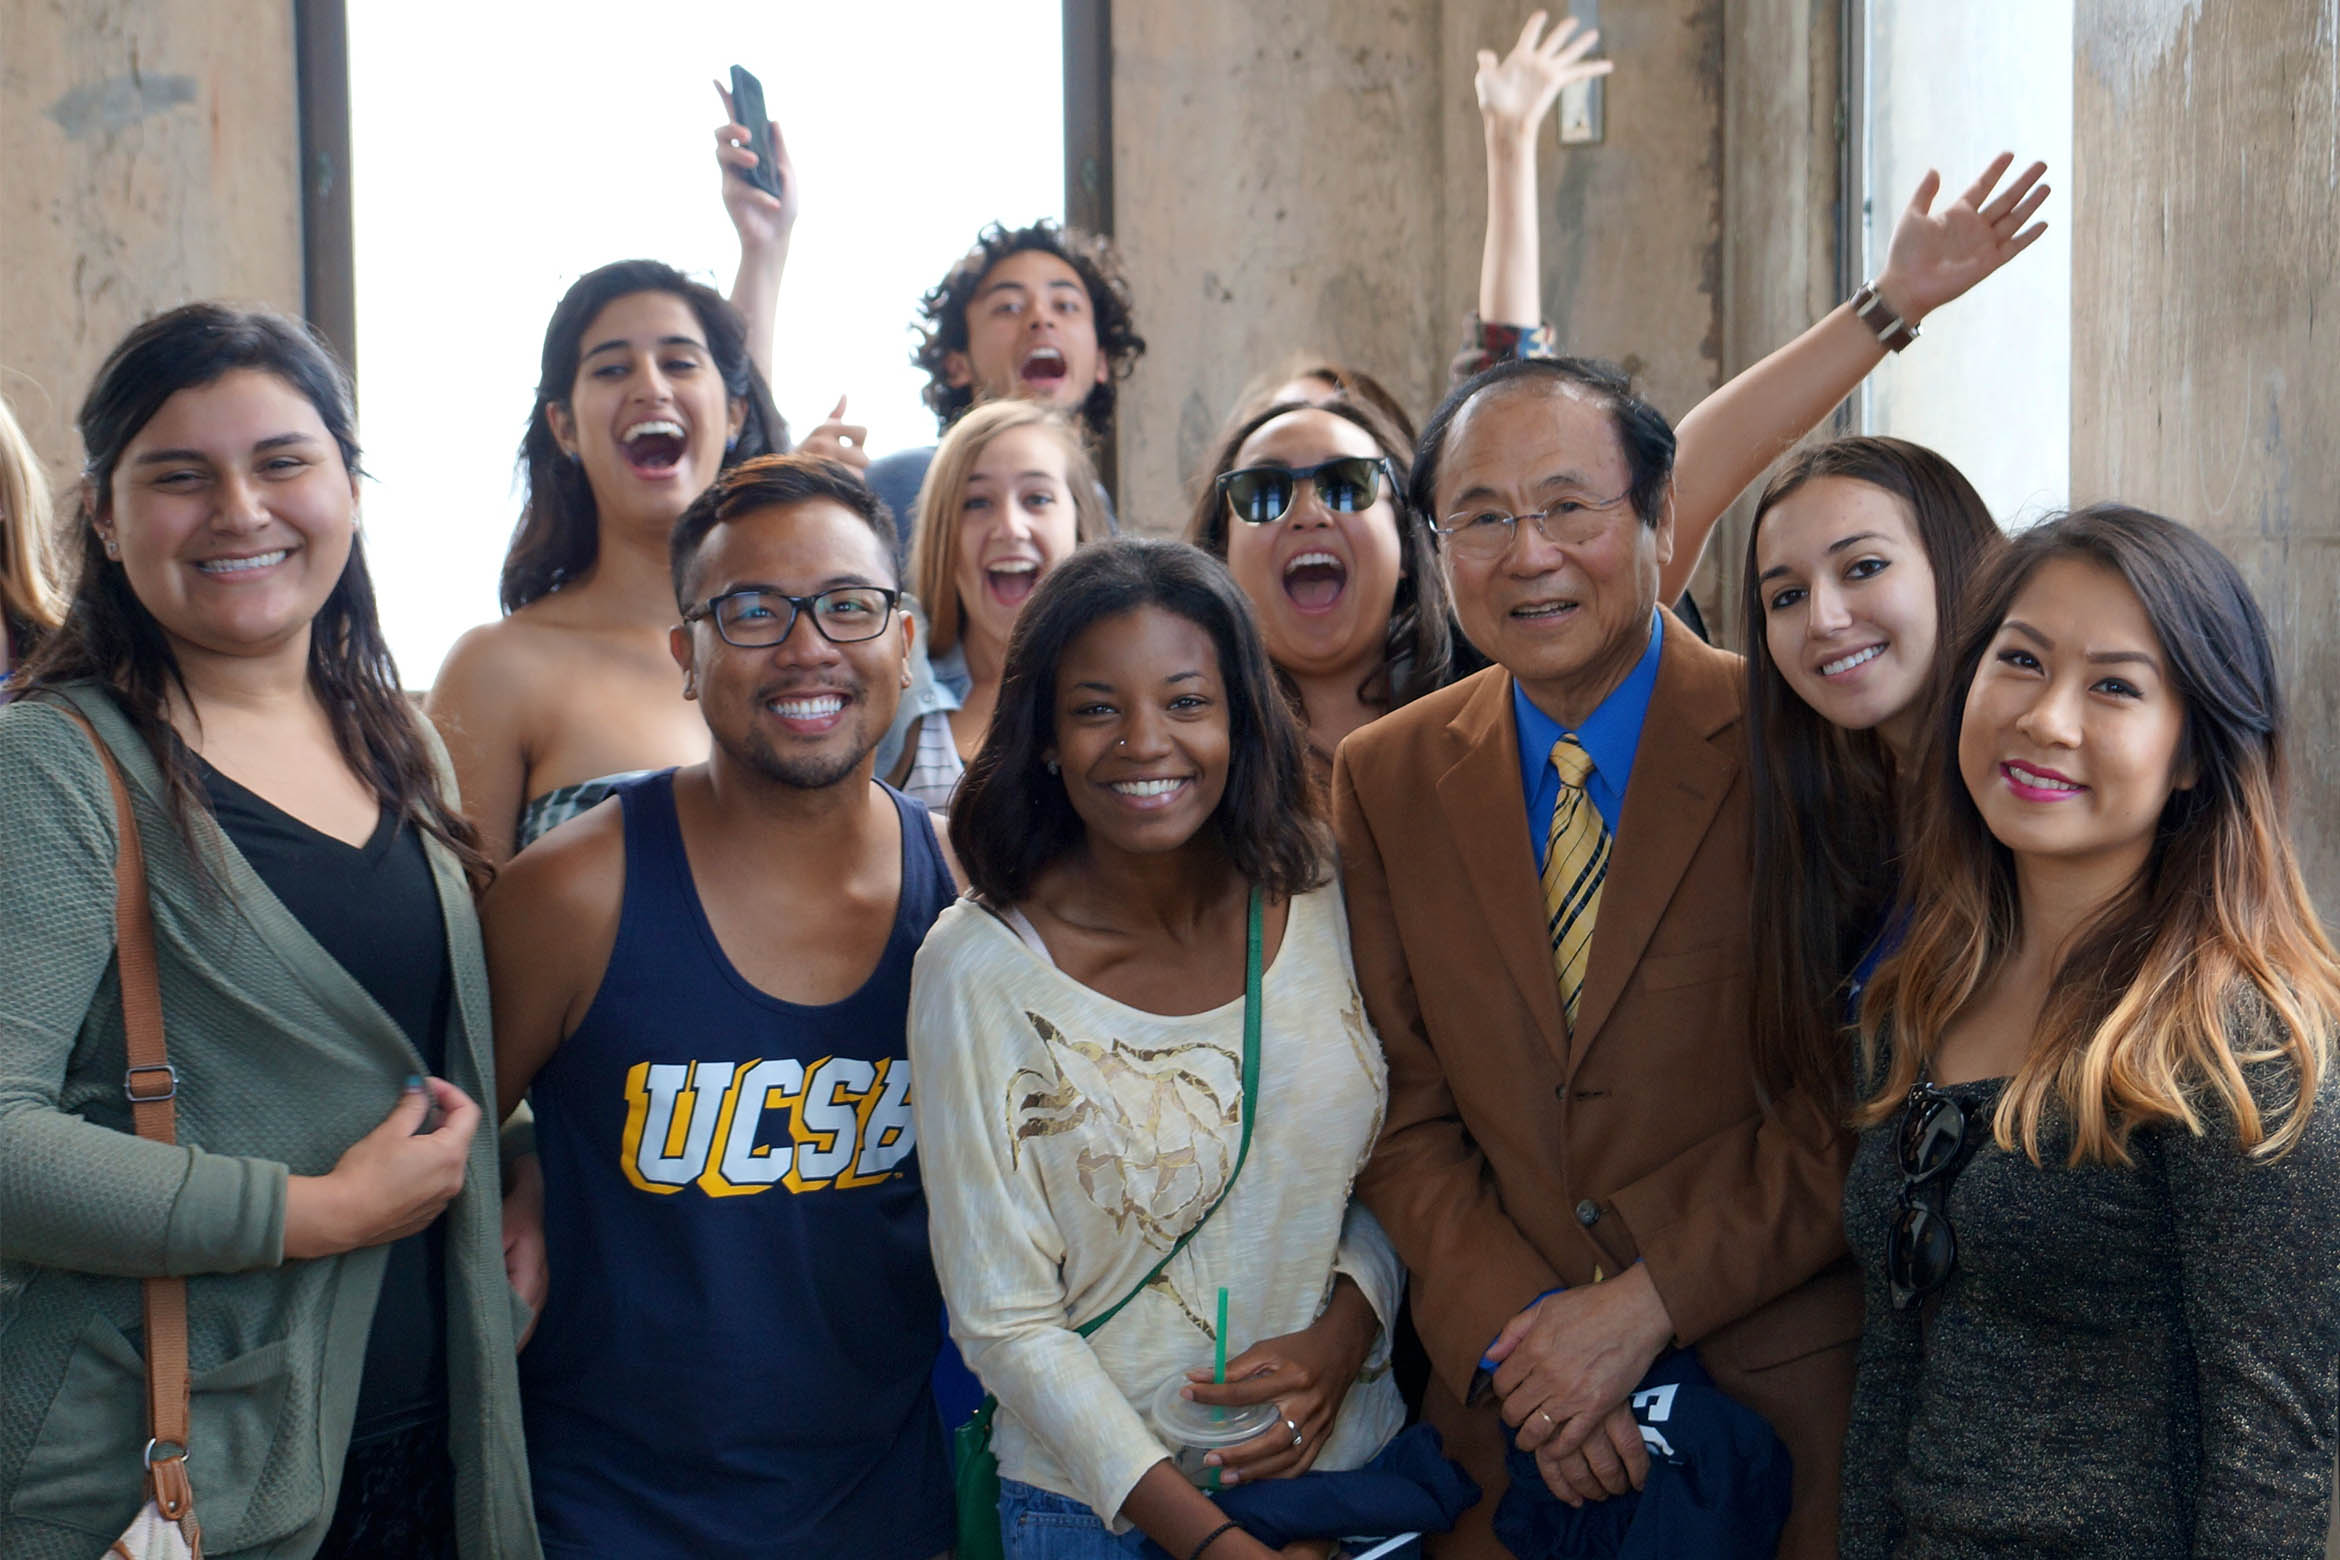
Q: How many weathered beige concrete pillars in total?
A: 3